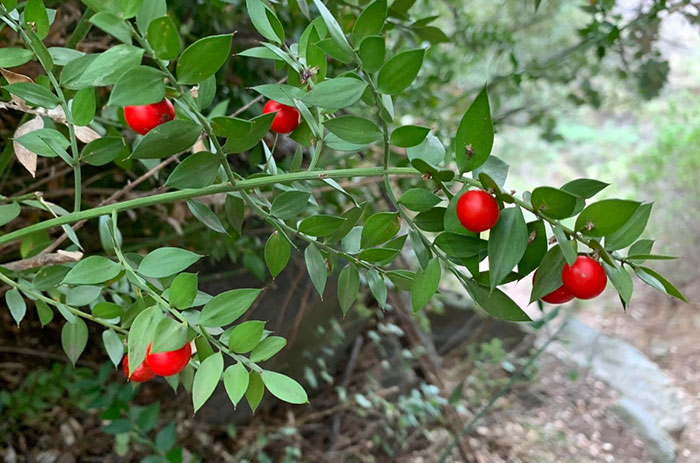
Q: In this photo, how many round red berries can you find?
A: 7